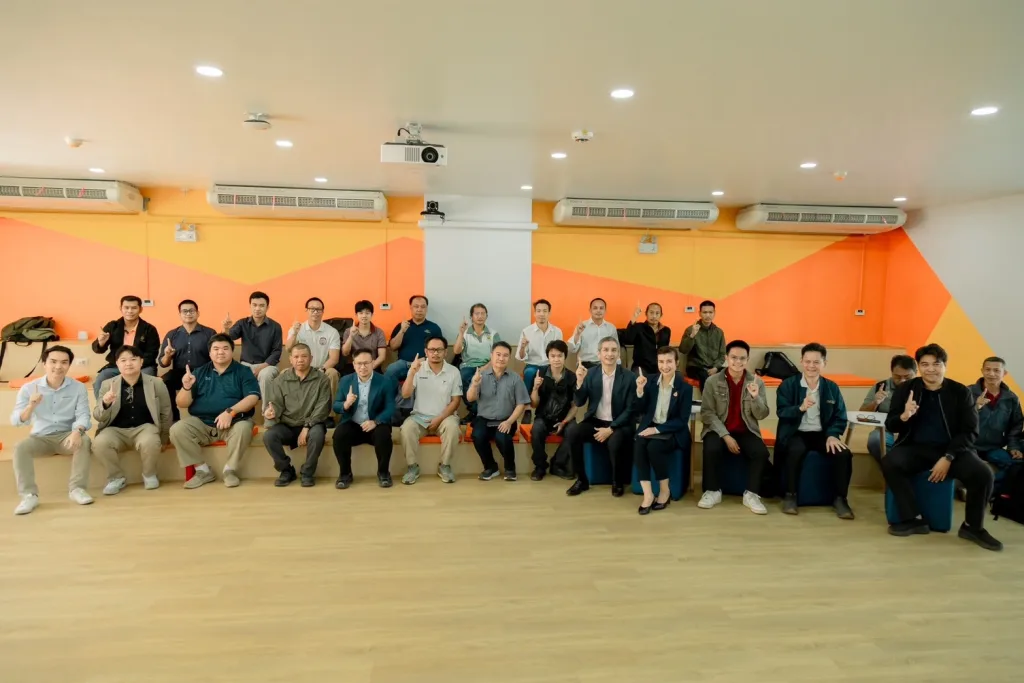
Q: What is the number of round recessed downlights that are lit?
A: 11